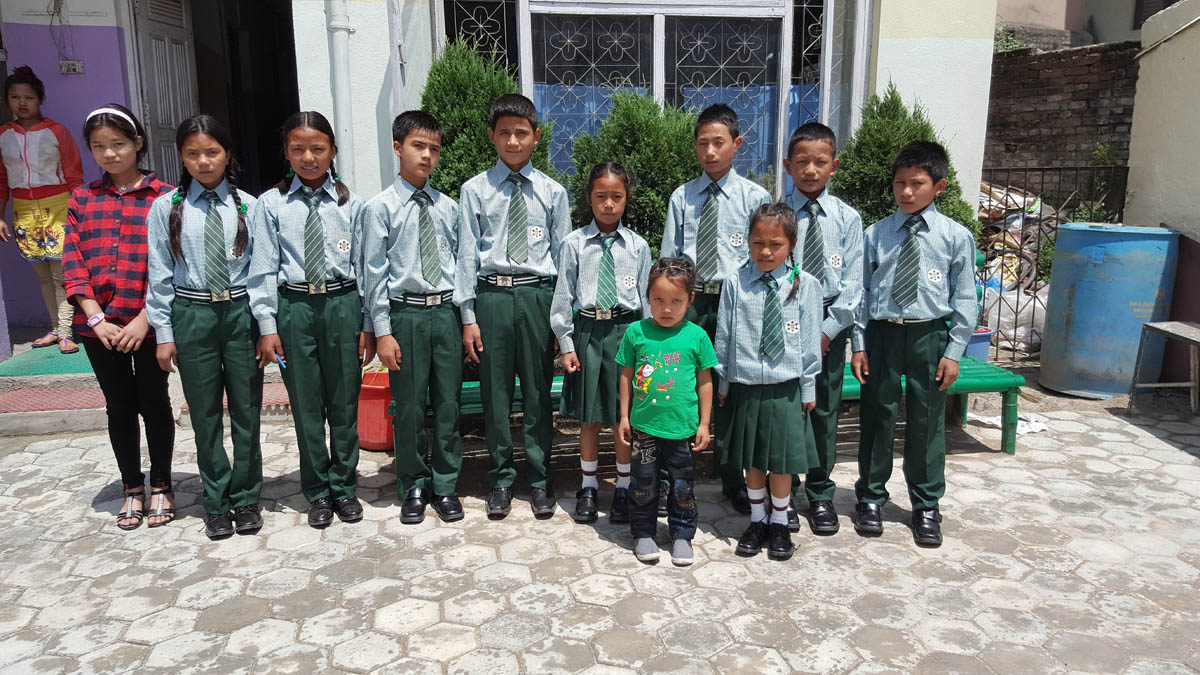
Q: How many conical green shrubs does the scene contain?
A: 3